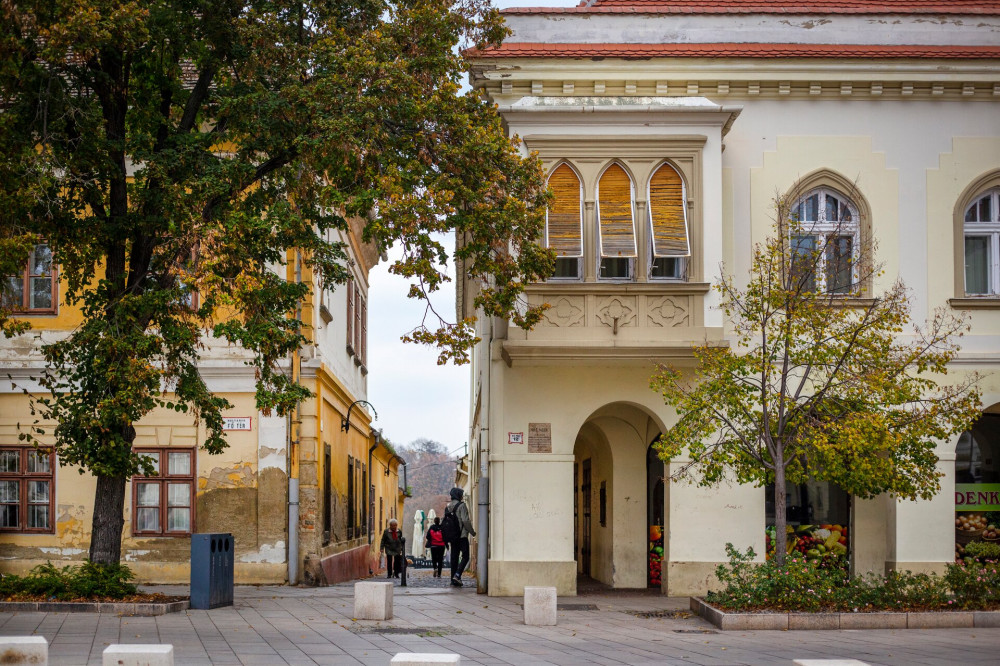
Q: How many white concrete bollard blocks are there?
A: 6